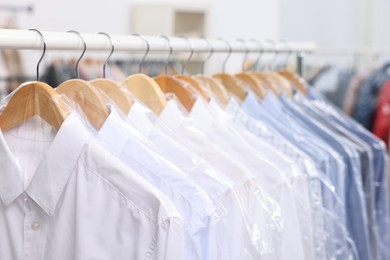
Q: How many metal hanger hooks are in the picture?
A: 12